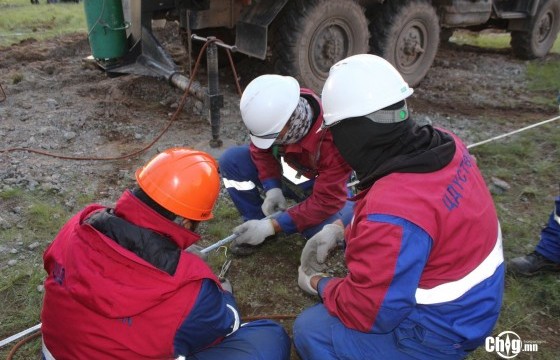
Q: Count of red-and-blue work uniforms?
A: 3